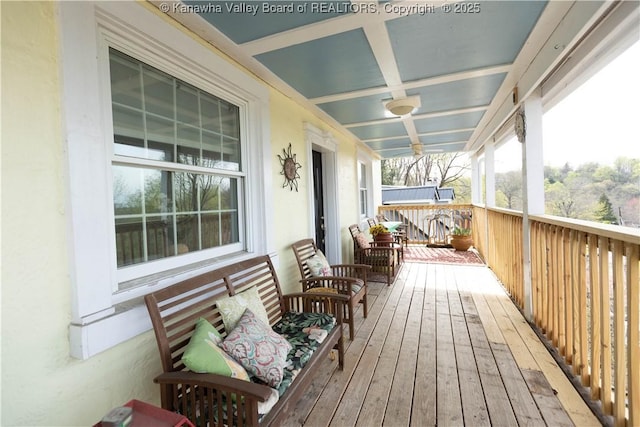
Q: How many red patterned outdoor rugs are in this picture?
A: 1